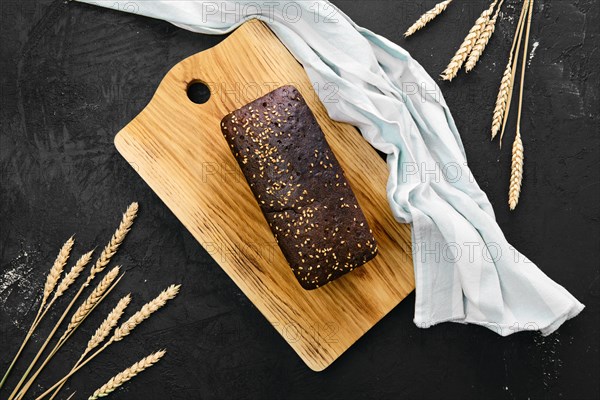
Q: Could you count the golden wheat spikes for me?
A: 12